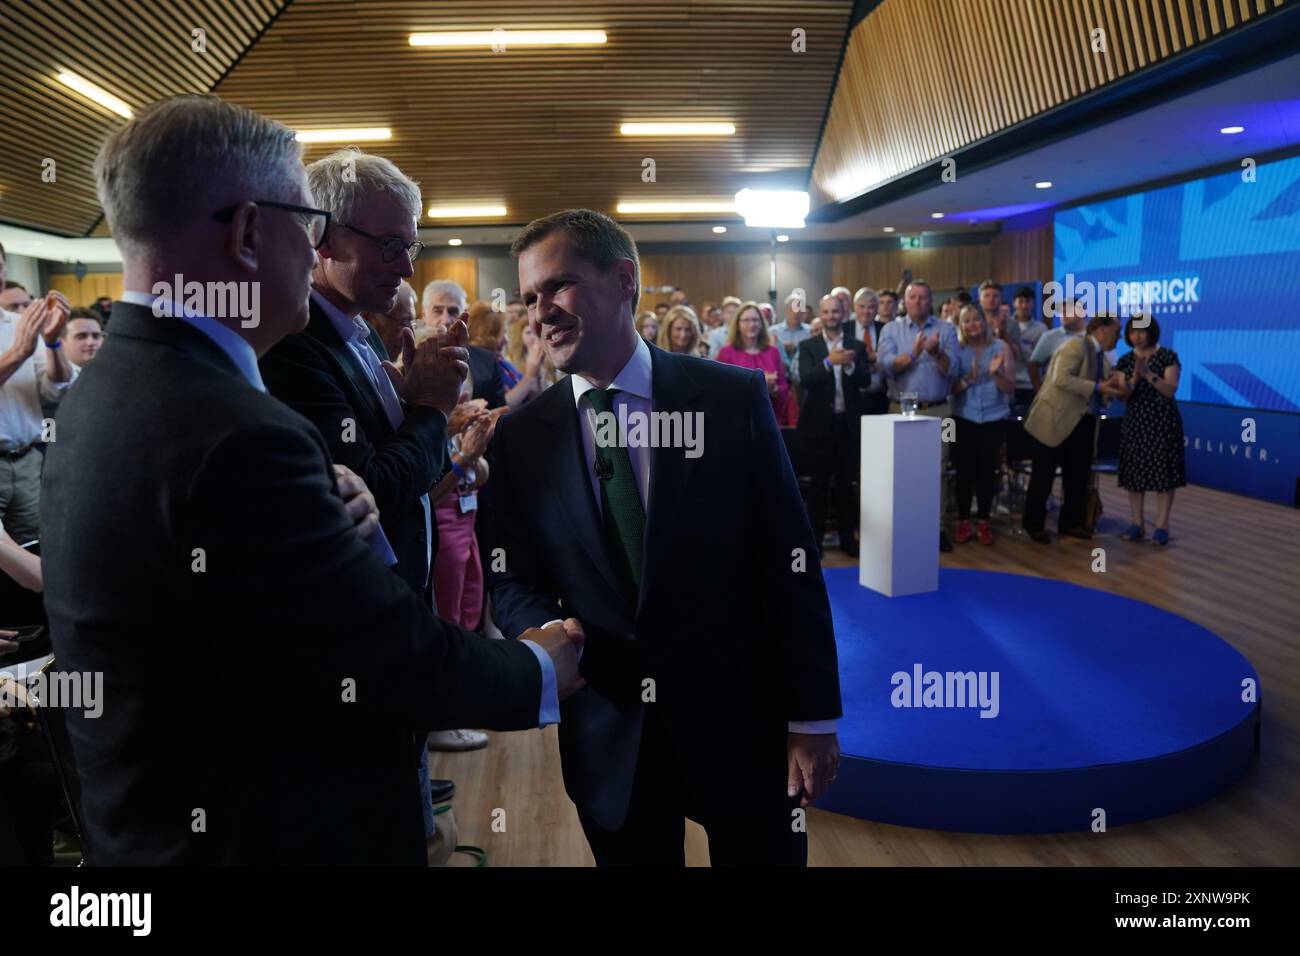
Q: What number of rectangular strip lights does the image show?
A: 6